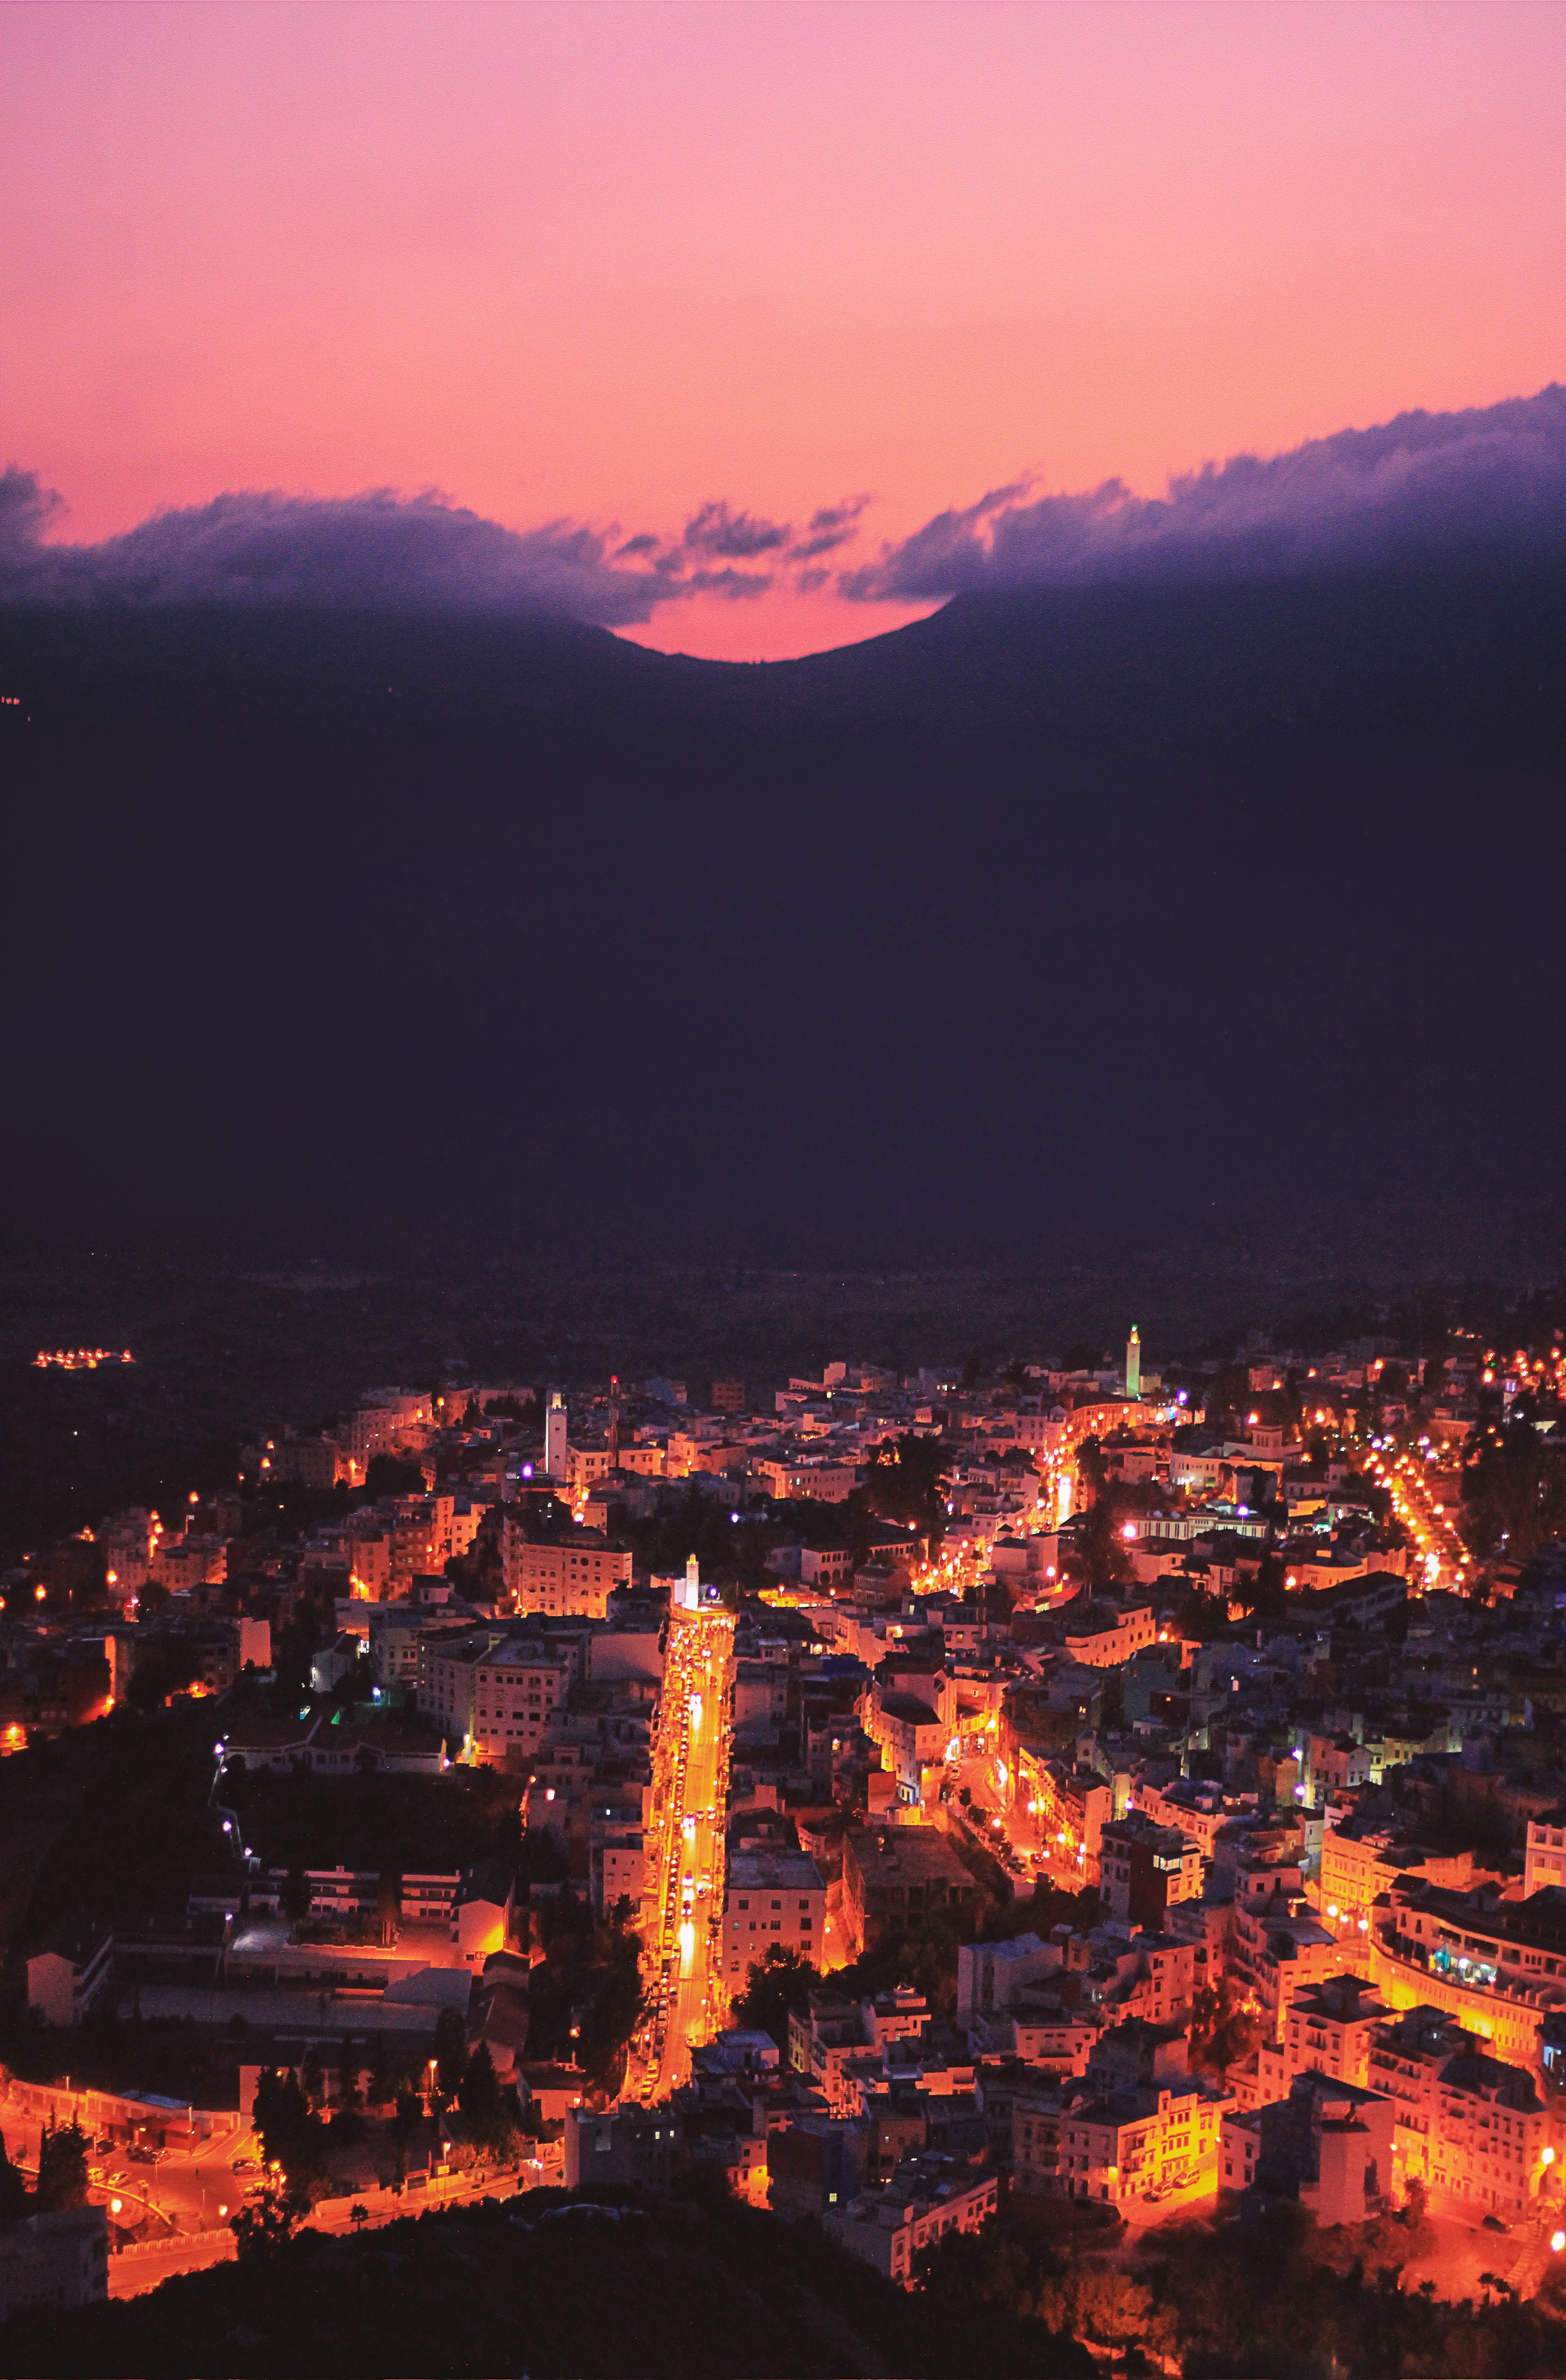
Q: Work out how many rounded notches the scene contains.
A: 1